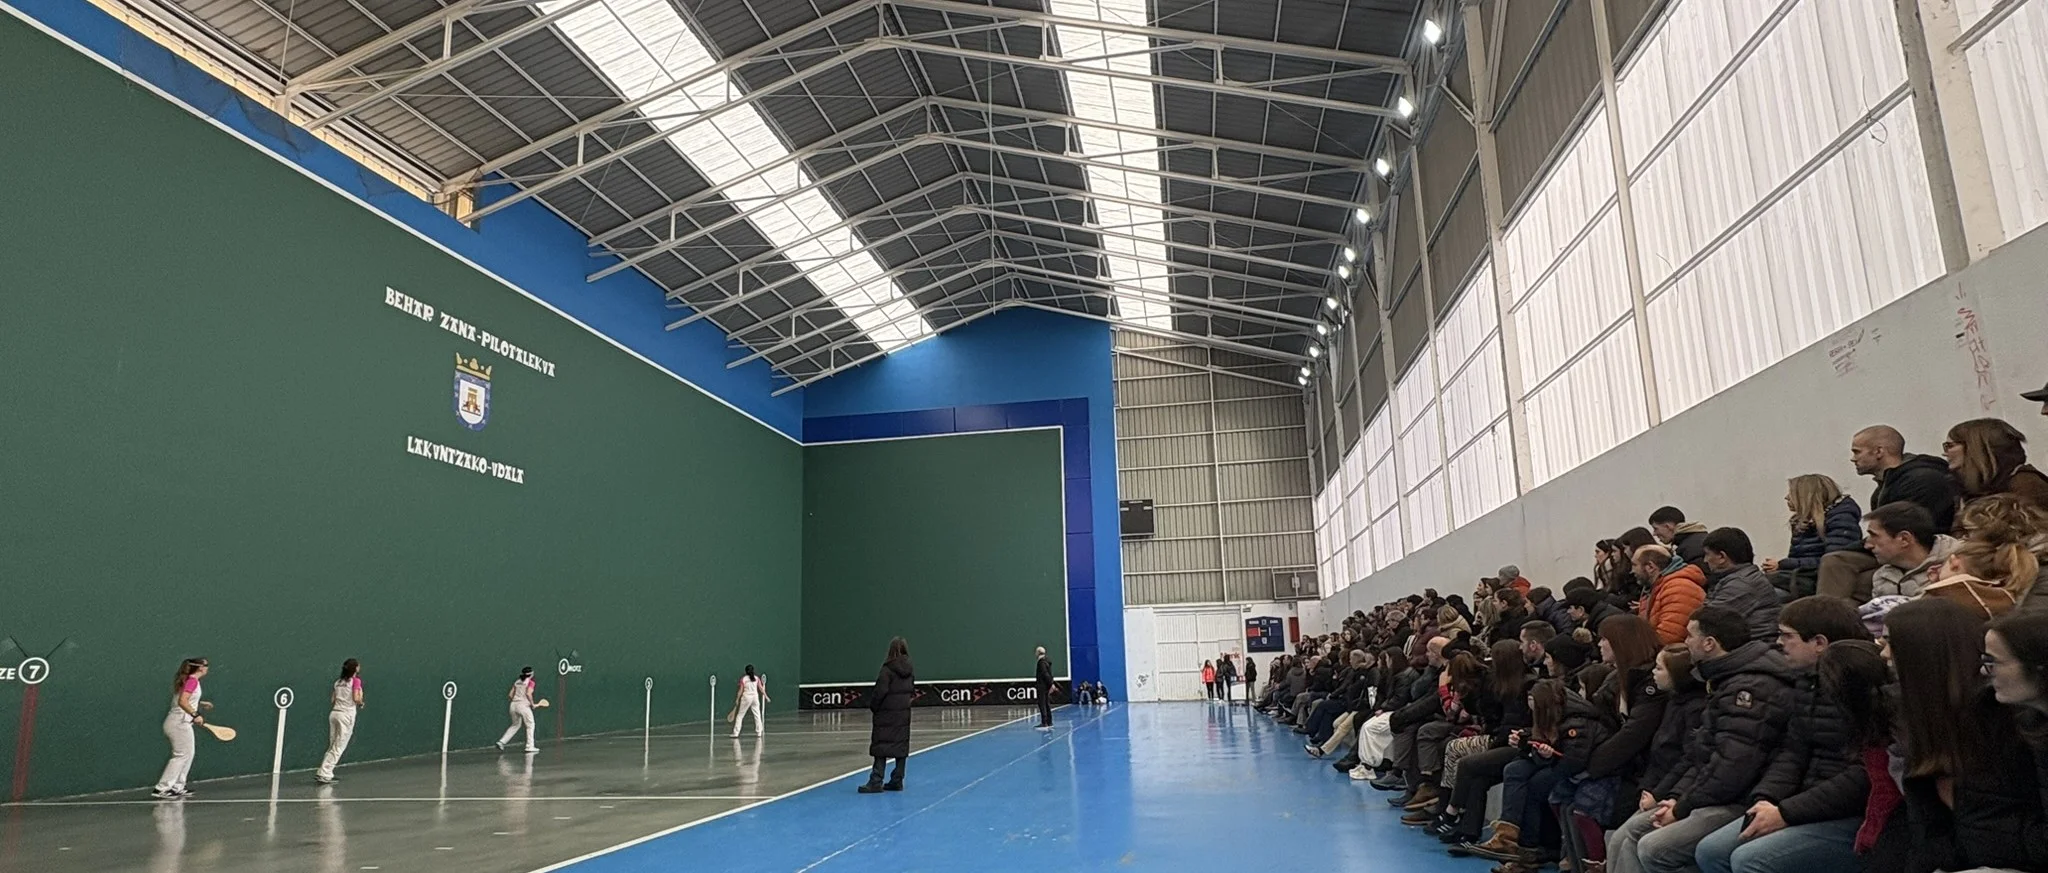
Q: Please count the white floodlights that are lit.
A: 11